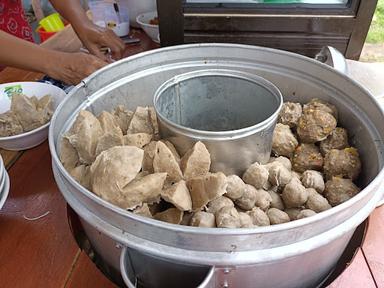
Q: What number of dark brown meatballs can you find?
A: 8